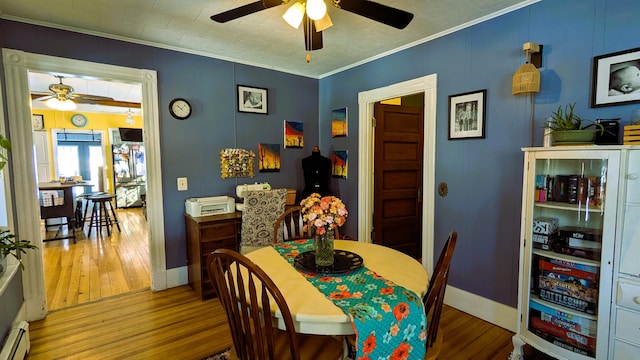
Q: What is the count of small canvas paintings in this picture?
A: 4